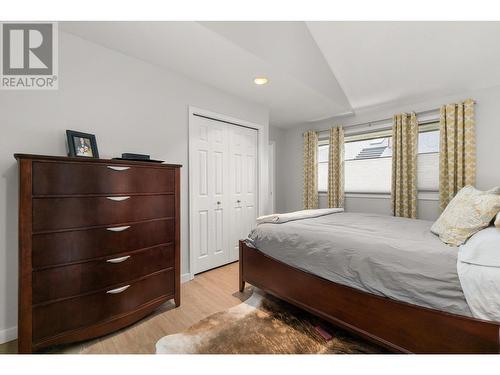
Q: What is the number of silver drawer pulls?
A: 5